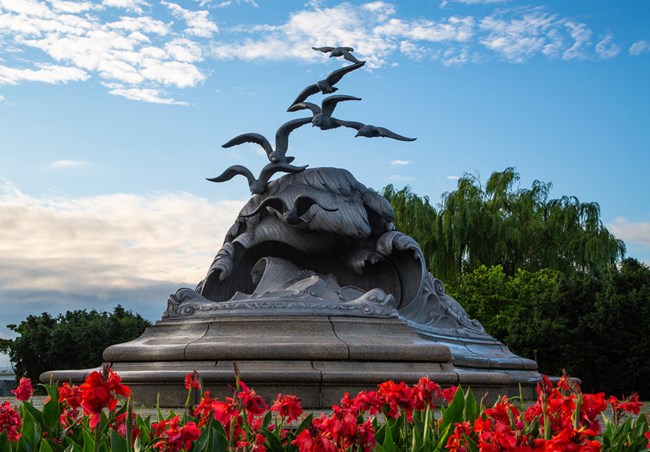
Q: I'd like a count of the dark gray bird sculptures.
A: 7